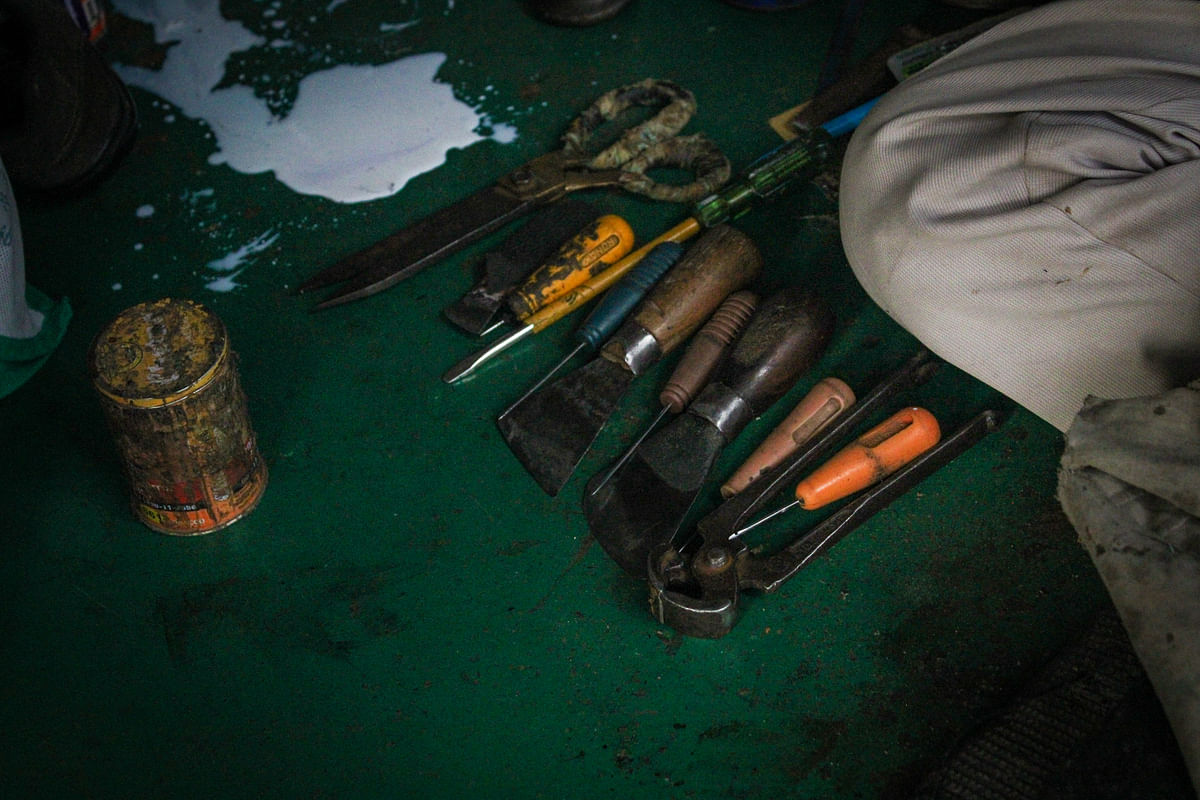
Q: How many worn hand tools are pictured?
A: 11